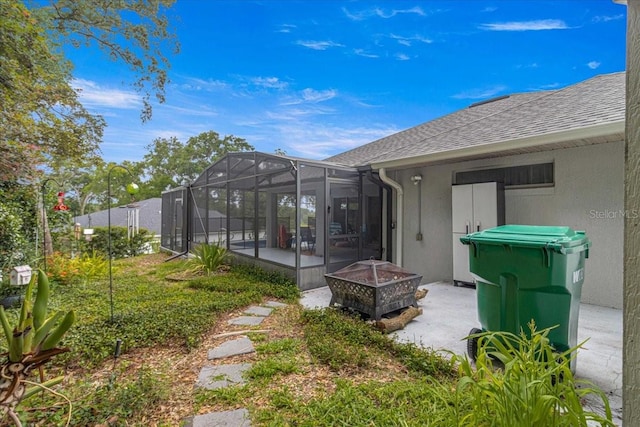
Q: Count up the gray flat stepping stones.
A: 6